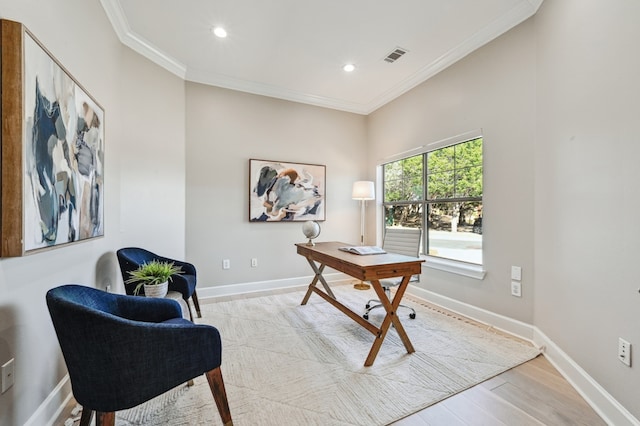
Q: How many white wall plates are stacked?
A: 2